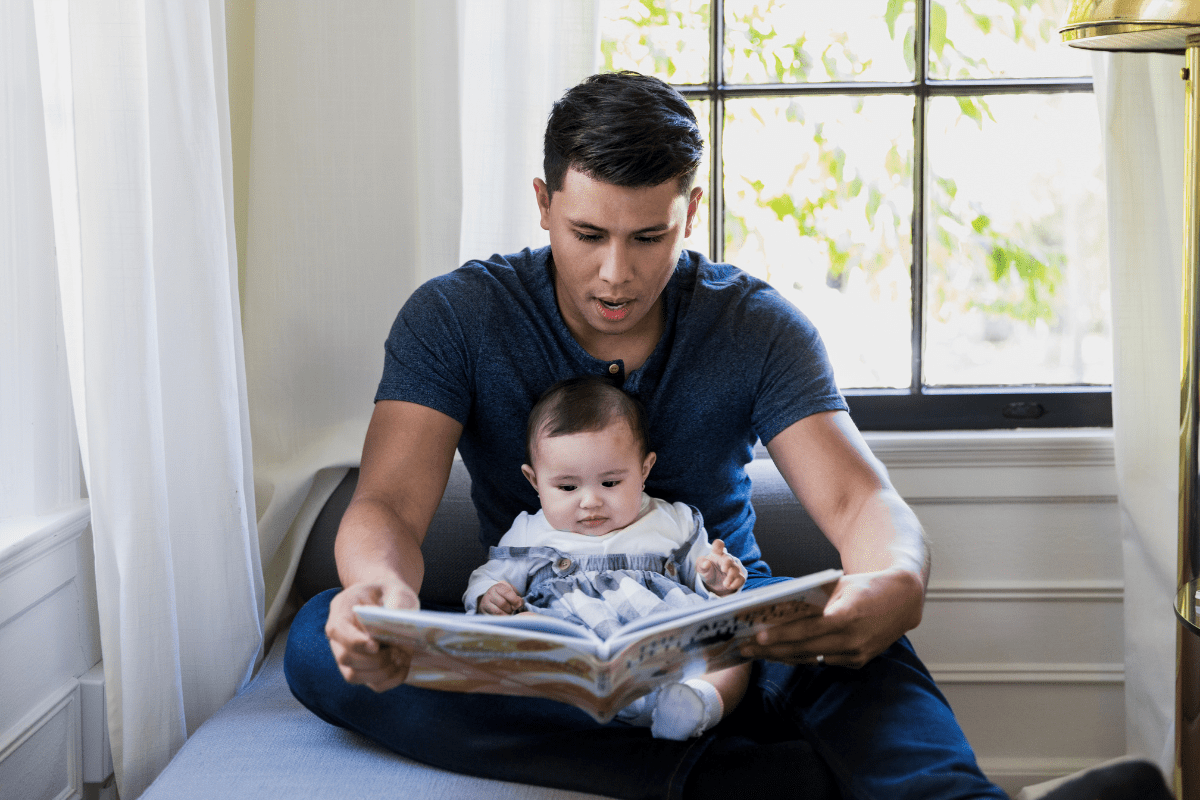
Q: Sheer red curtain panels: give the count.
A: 0